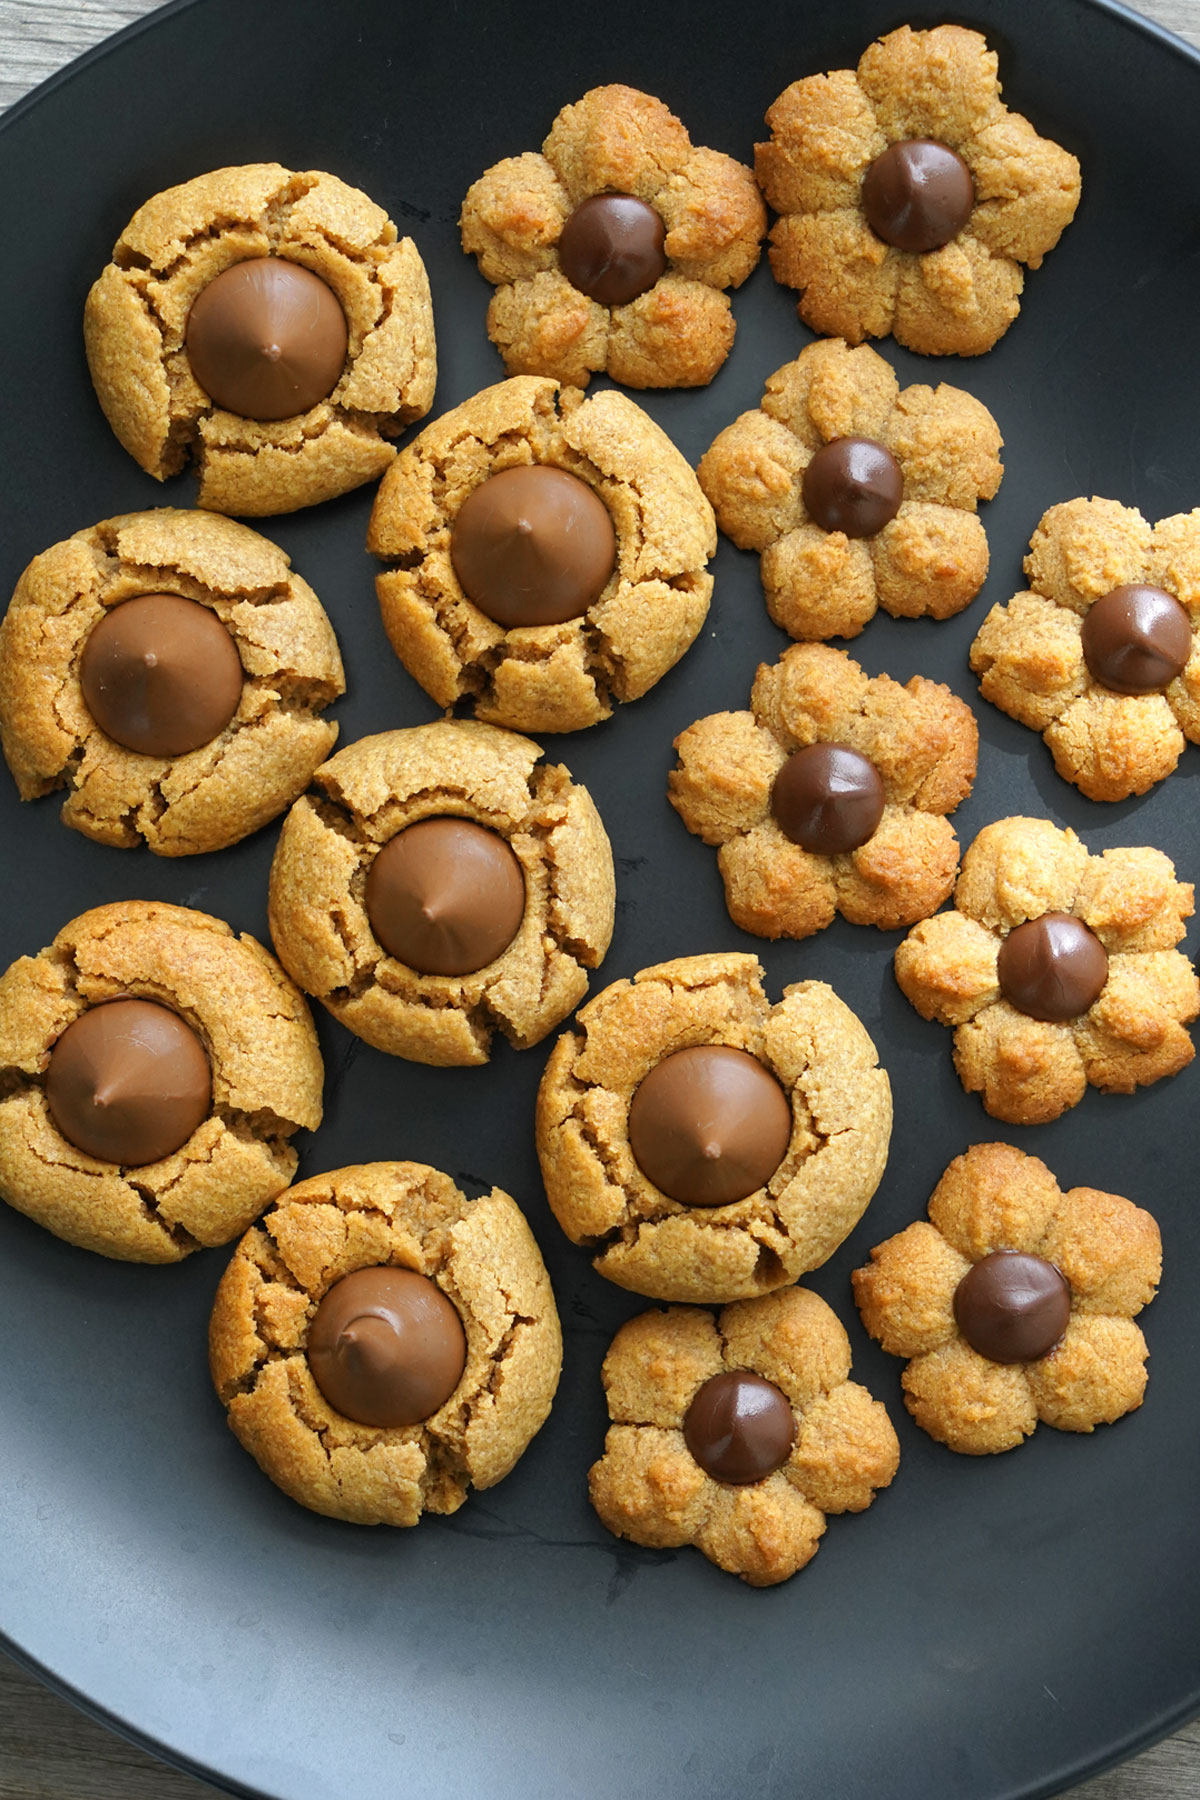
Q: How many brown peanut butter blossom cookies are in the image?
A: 15